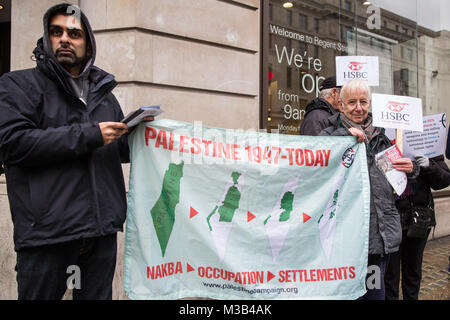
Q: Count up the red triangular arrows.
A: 5